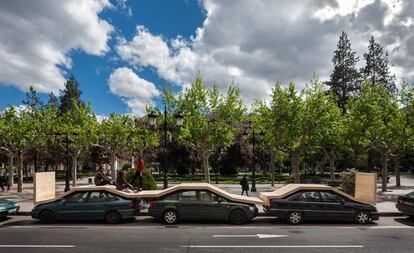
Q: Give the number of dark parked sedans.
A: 3